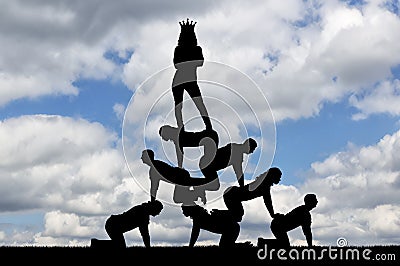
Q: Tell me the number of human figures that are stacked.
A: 8